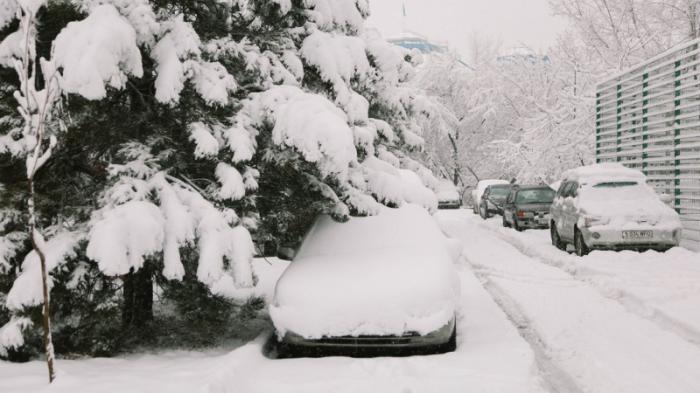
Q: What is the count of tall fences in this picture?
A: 1